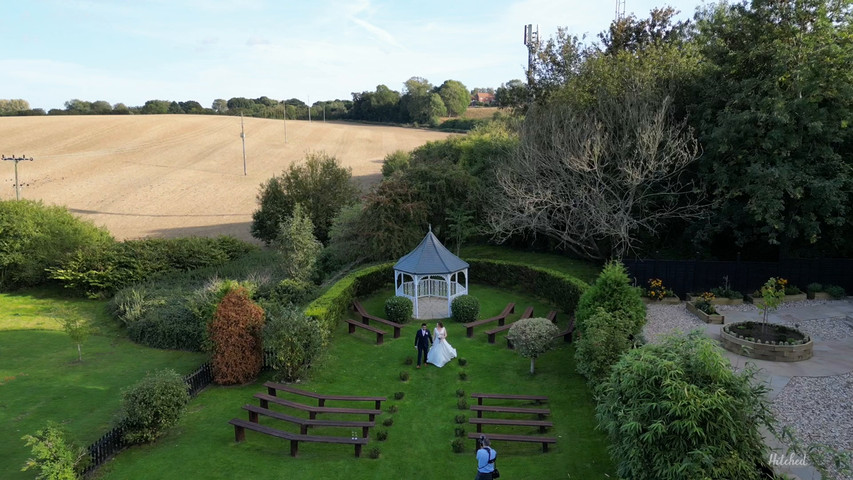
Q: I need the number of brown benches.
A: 14